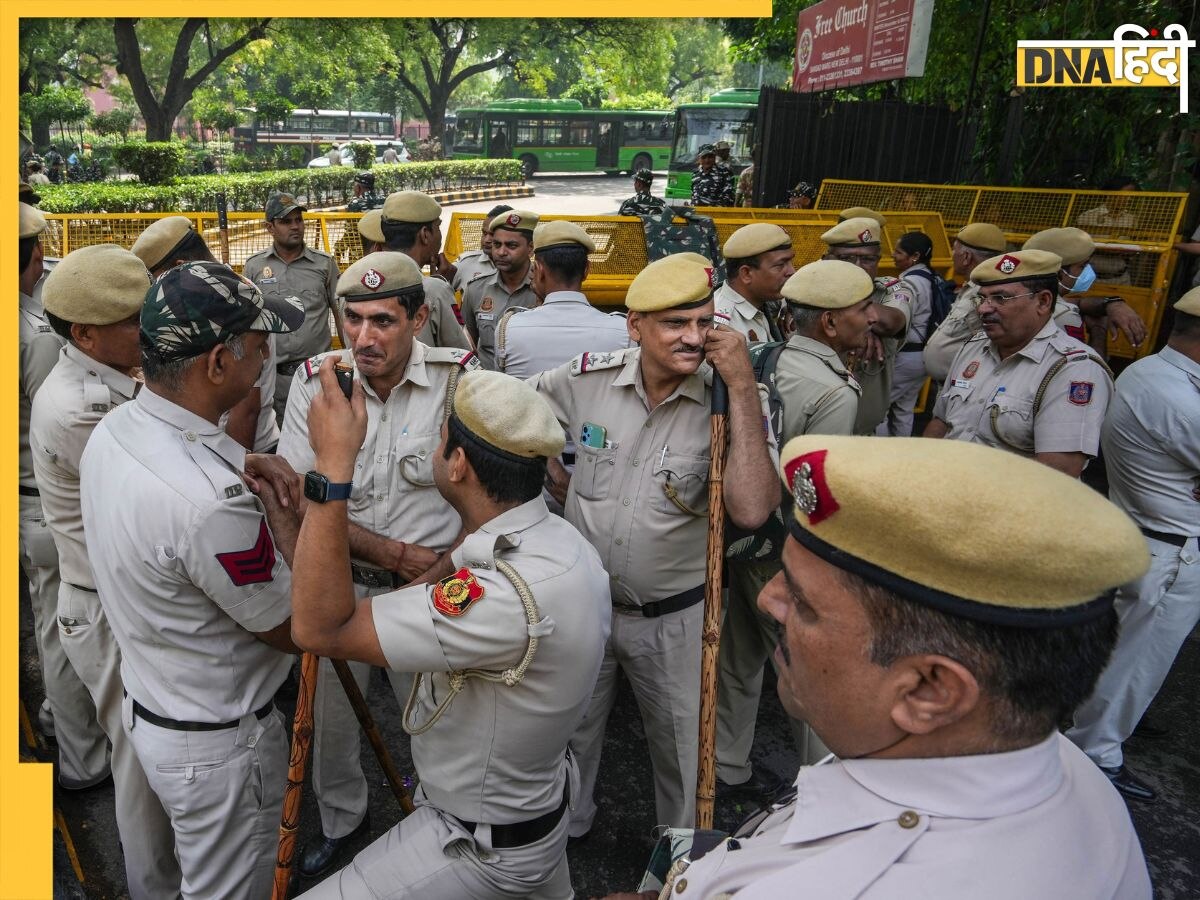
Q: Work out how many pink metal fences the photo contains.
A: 0